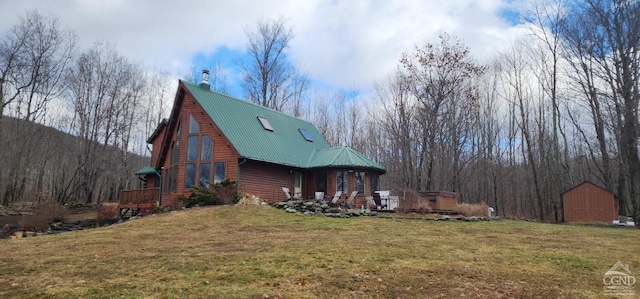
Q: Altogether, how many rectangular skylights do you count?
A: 2